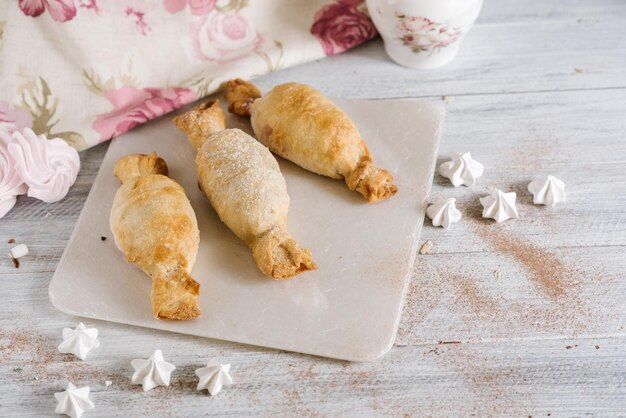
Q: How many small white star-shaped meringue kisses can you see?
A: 8